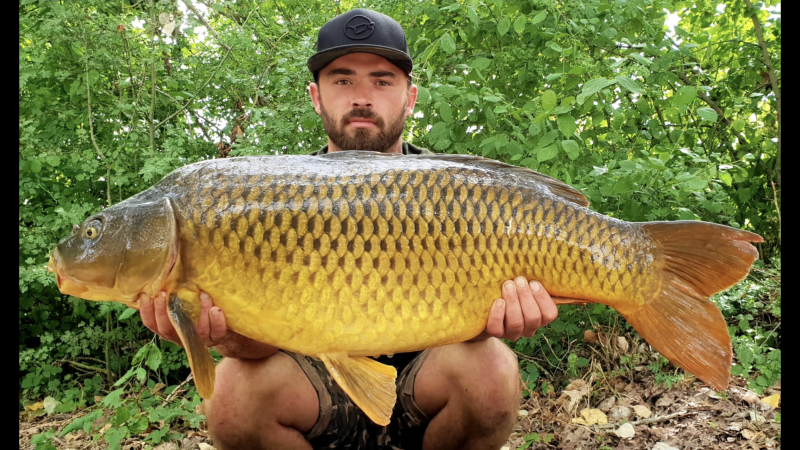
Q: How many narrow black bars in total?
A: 2